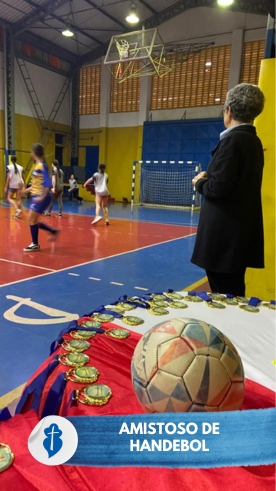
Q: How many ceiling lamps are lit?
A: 3